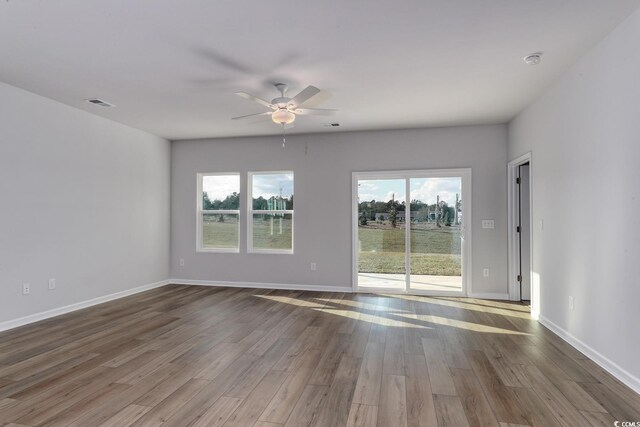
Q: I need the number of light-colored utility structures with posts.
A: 1